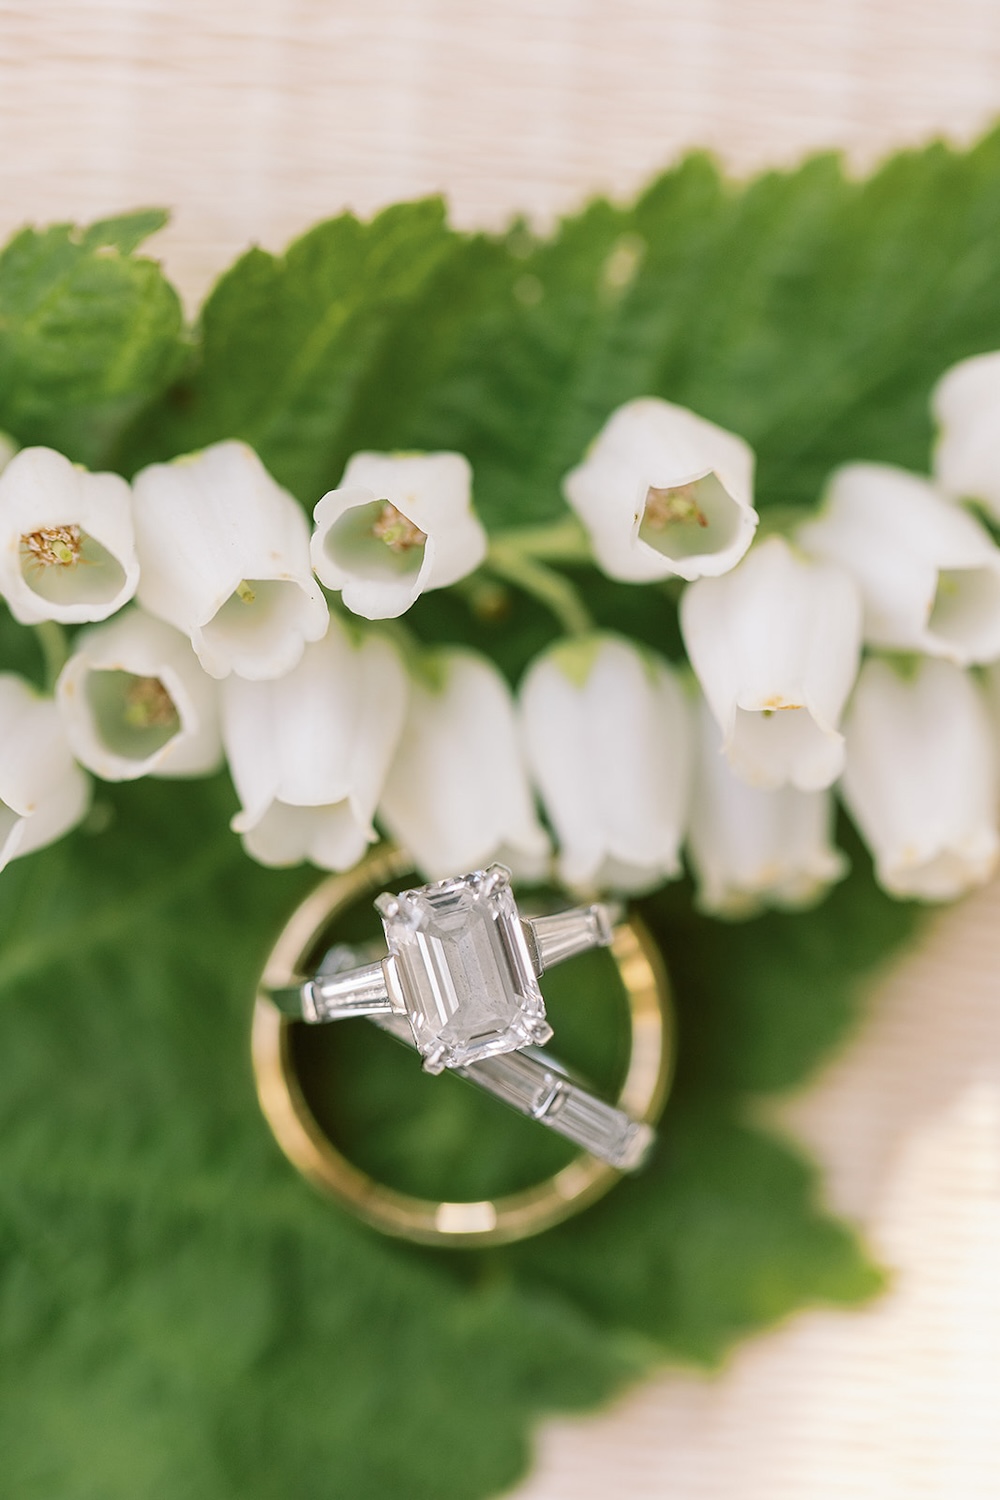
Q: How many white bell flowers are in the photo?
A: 14